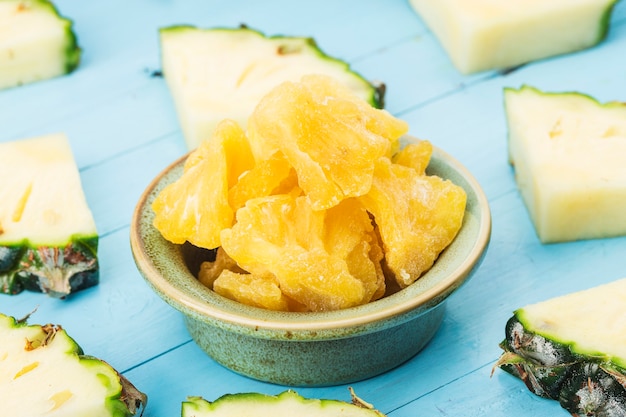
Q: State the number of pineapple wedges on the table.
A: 8